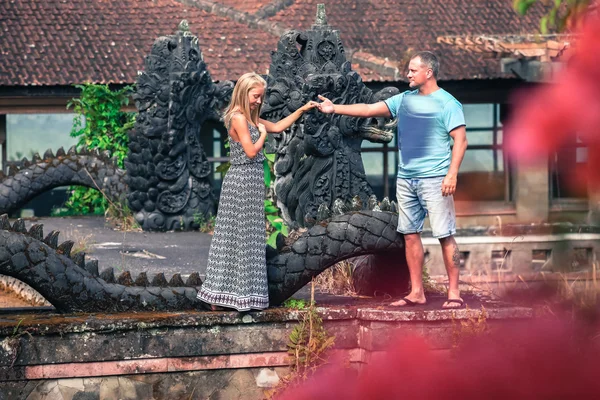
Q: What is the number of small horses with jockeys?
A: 0